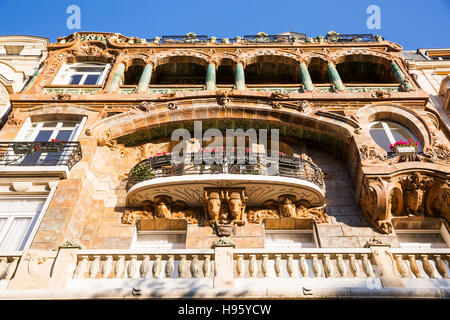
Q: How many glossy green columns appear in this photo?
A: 7